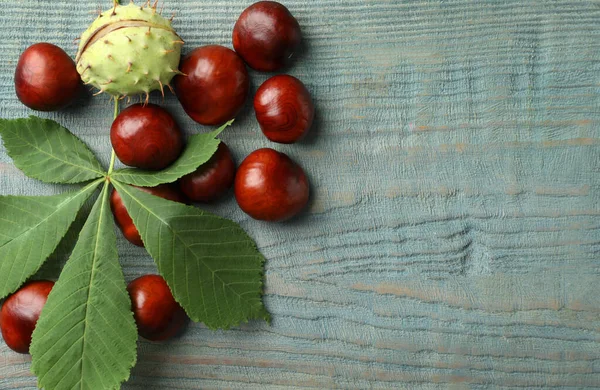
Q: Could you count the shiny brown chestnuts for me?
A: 10